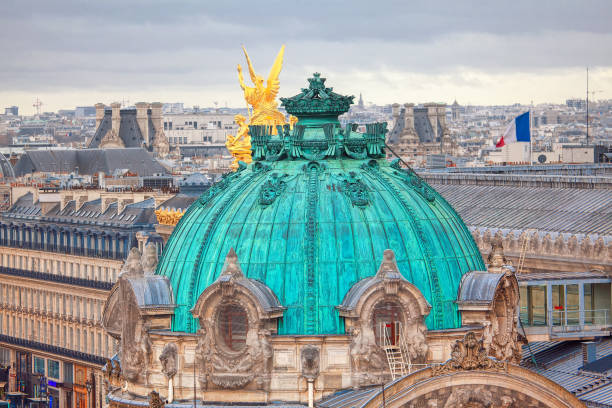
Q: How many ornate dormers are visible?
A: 4